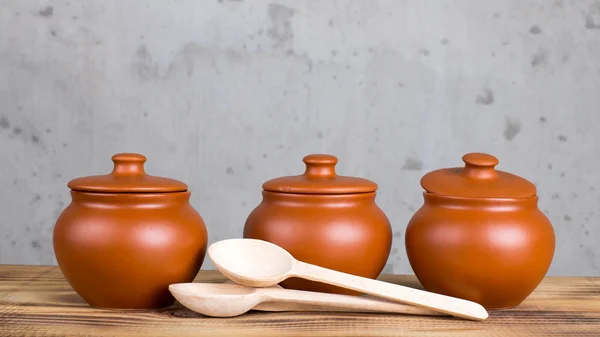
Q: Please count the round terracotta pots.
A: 3